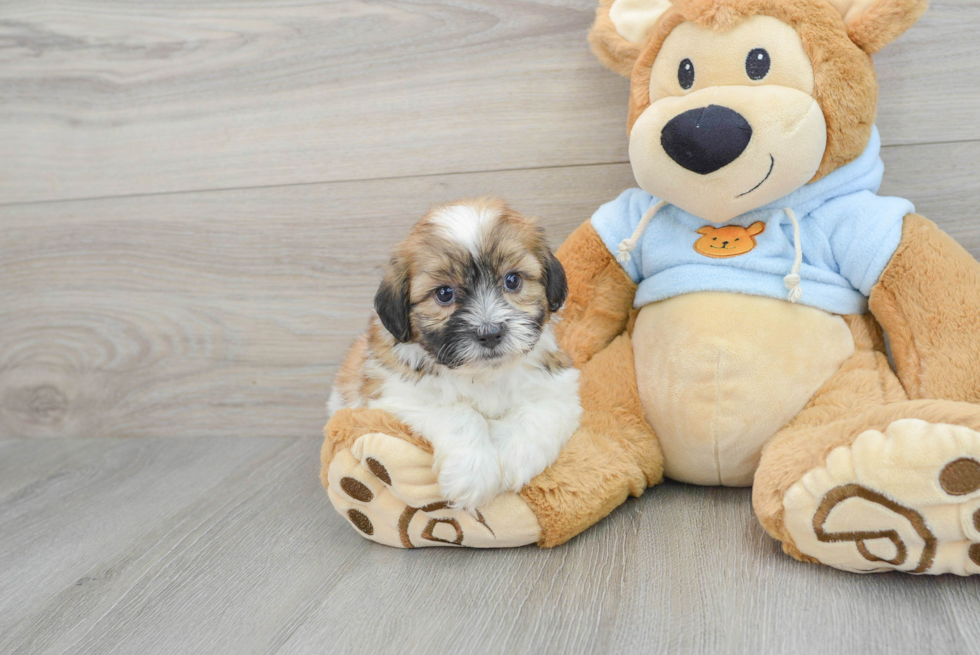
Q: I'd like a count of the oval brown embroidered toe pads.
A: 6